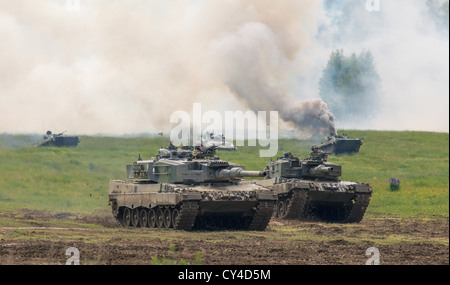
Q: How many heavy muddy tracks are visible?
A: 4